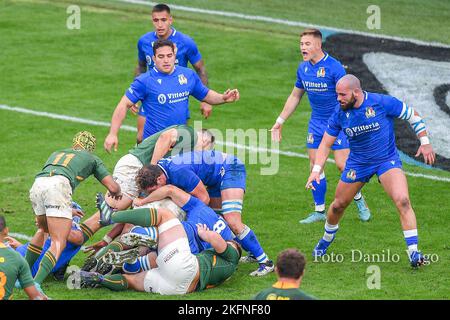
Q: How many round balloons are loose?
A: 0